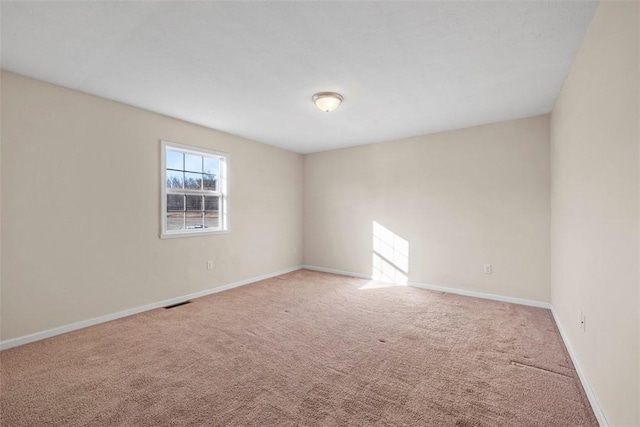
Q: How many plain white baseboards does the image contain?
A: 3